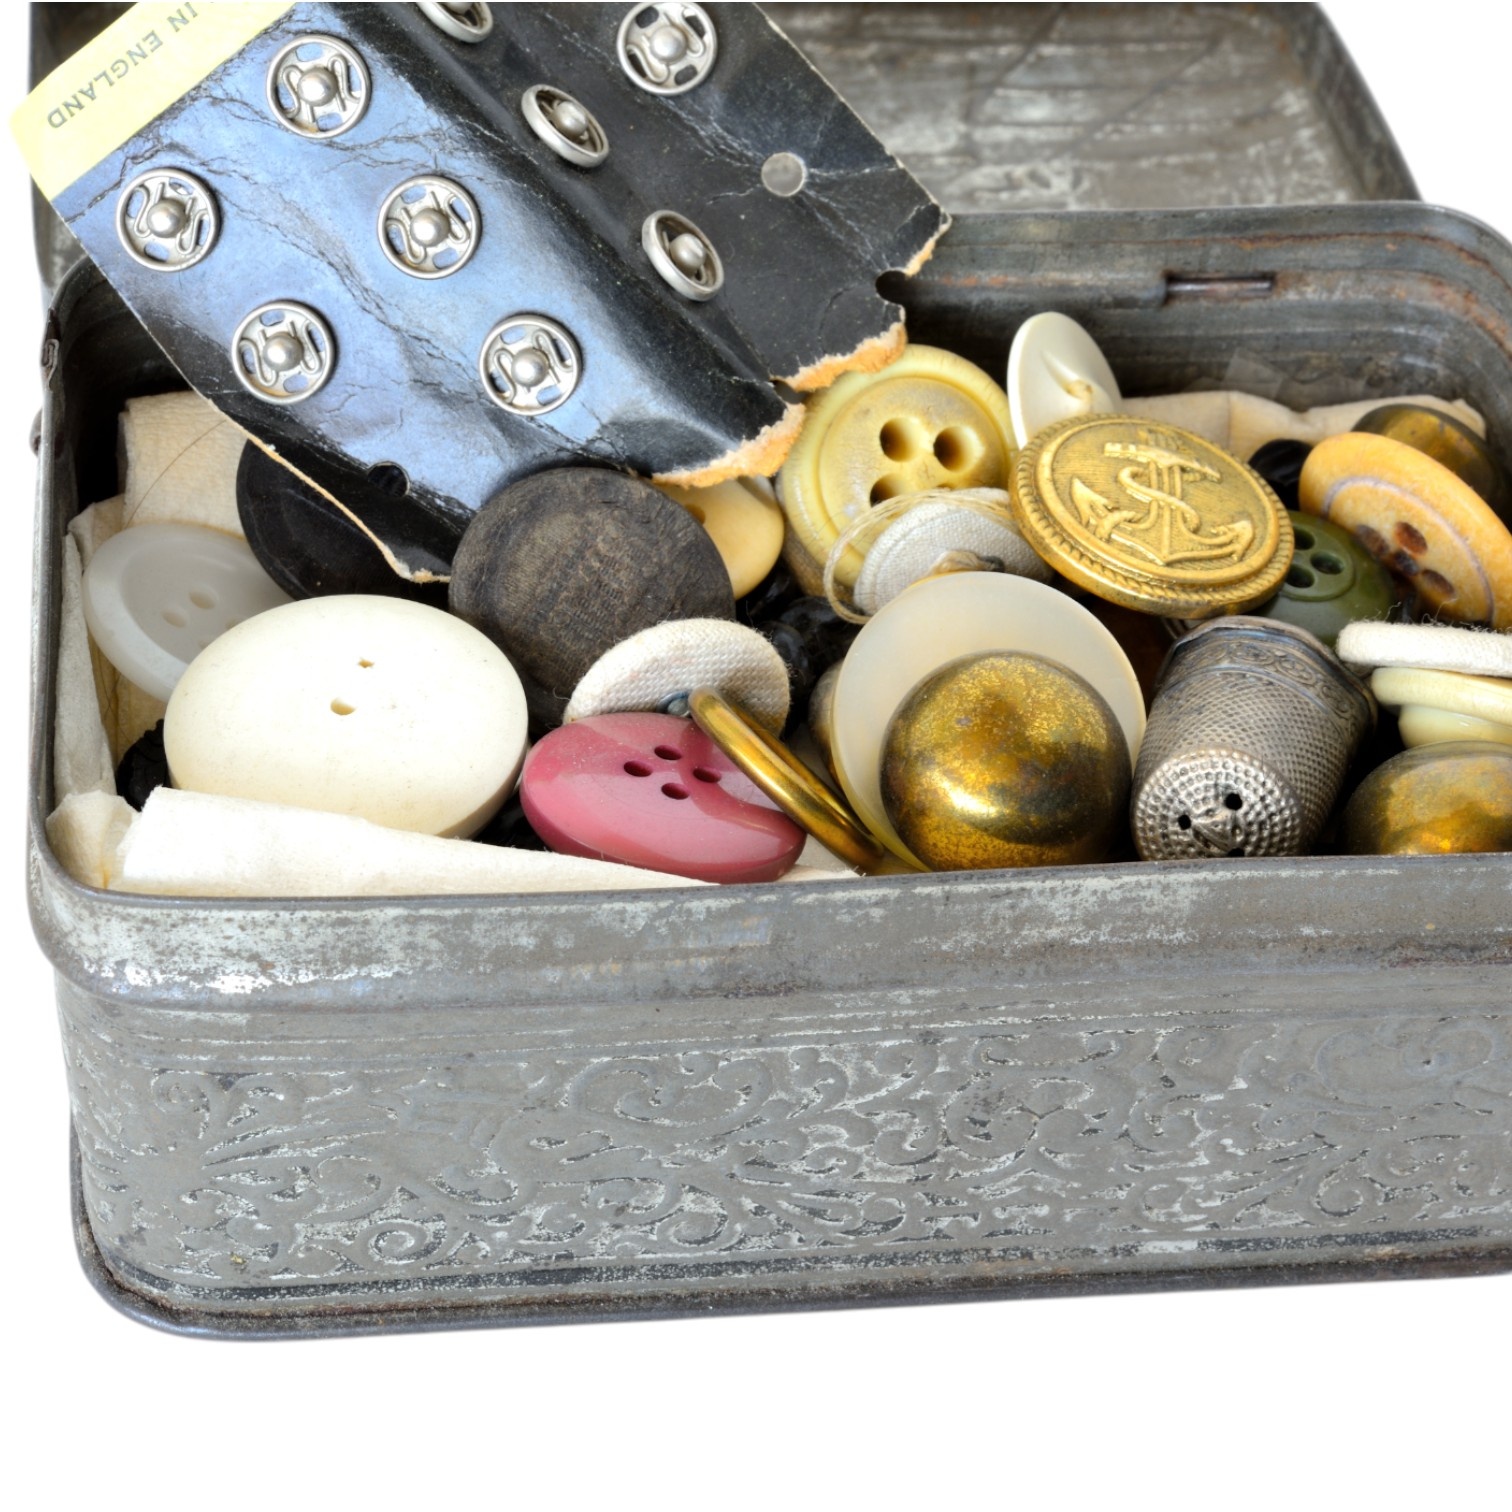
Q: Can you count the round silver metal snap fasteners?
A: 9